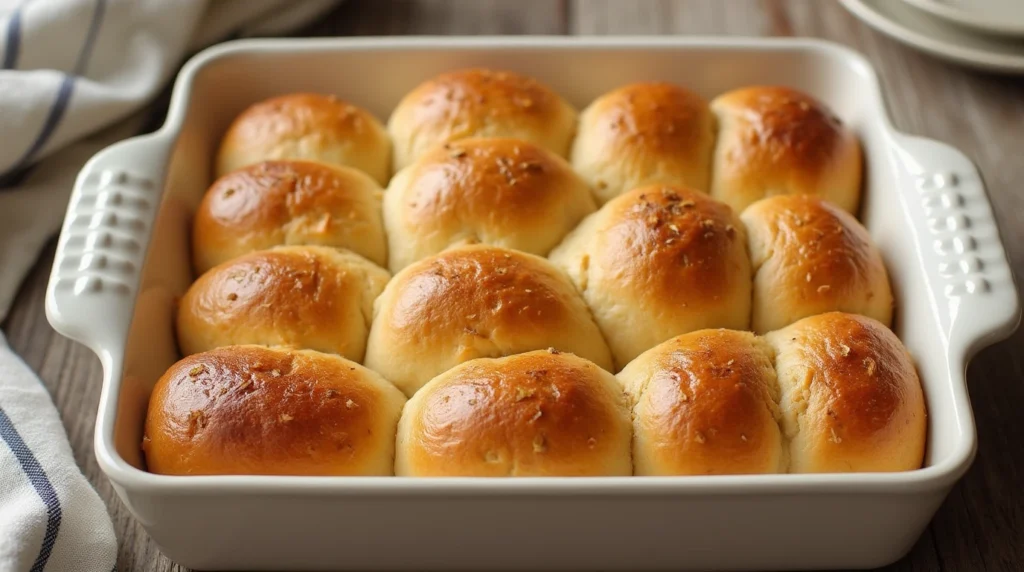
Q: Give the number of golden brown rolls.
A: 14